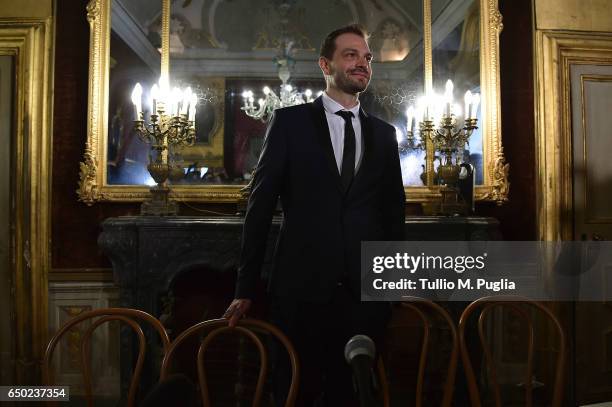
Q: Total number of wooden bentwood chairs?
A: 4